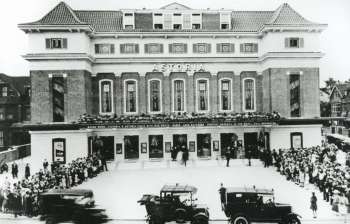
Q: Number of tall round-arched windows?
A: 7